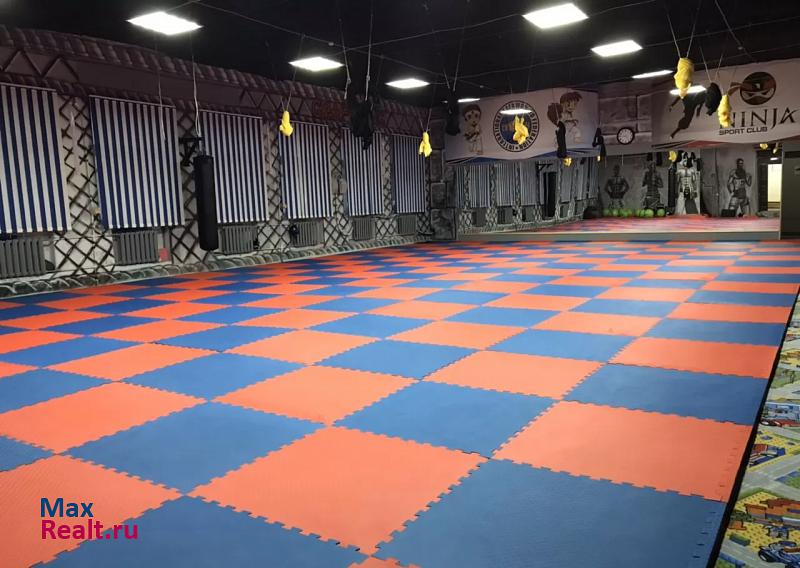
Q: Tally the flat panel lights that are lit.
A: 9